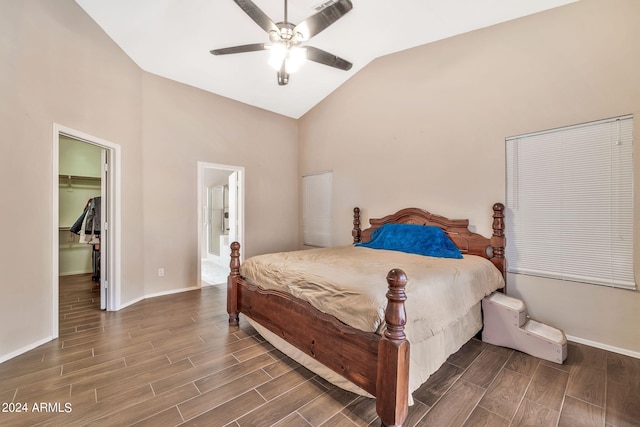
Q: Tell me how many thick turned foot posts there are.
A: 2